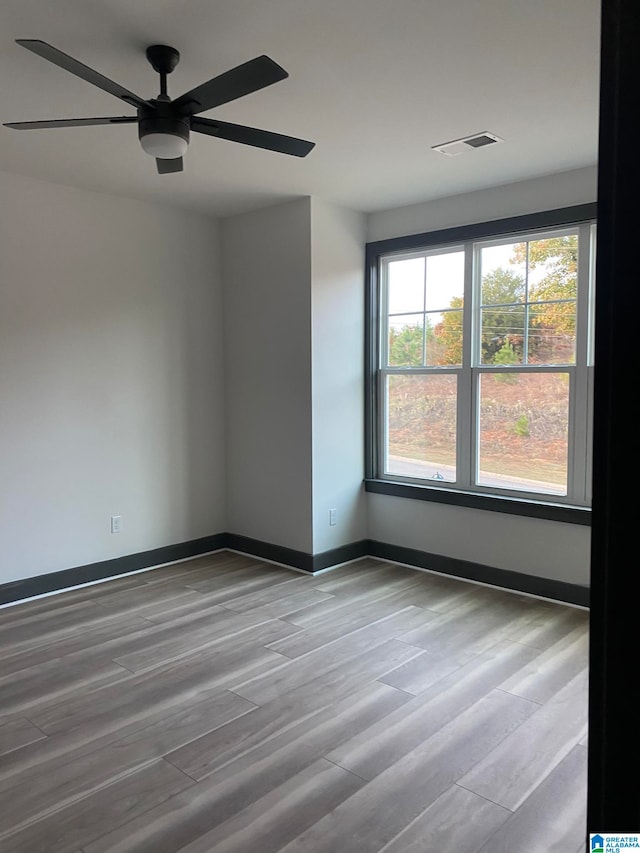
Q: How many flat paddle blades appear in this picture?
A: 5